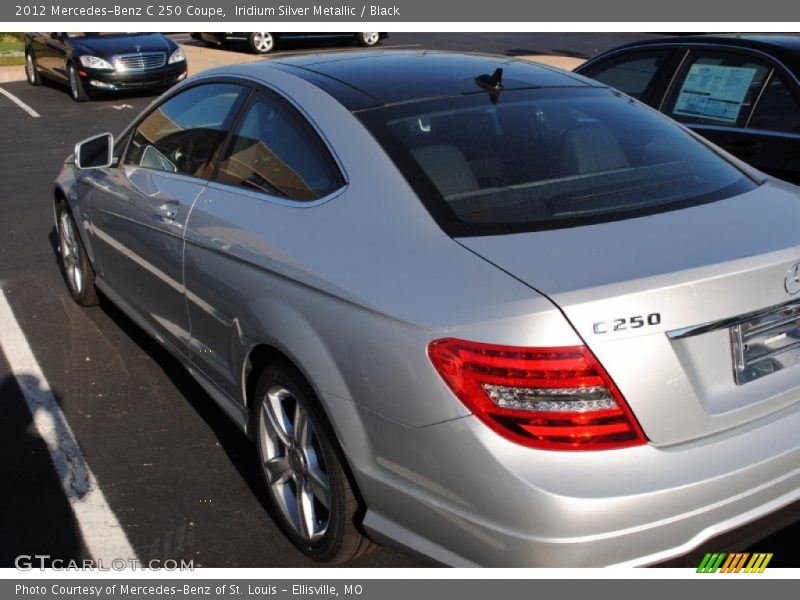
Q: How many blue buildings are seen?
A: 0